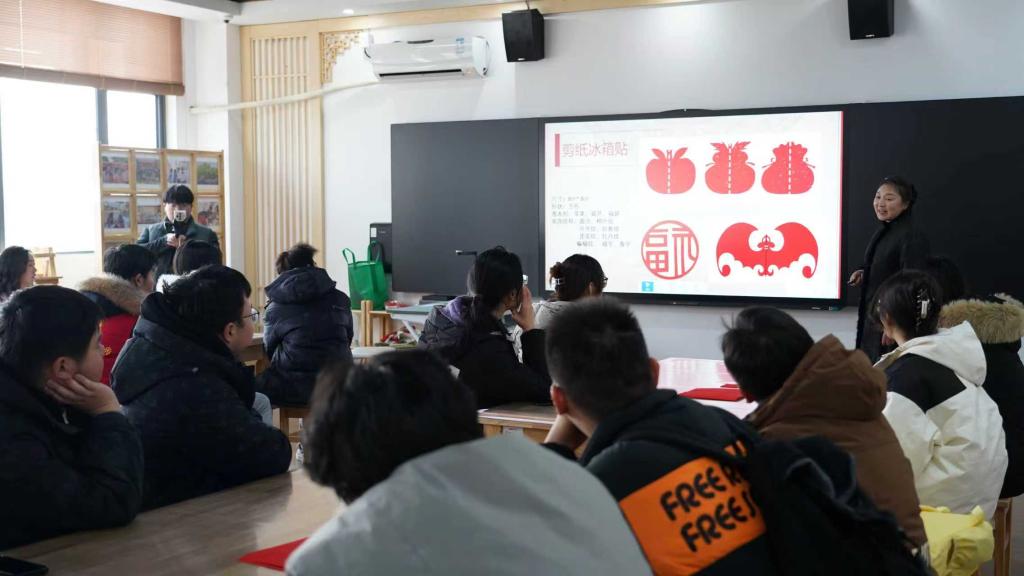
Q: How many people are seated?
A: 13